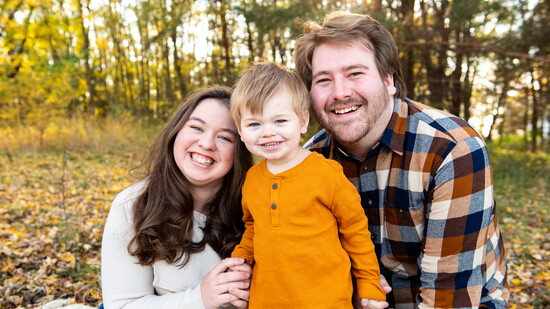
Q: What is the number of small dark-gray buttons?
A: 2